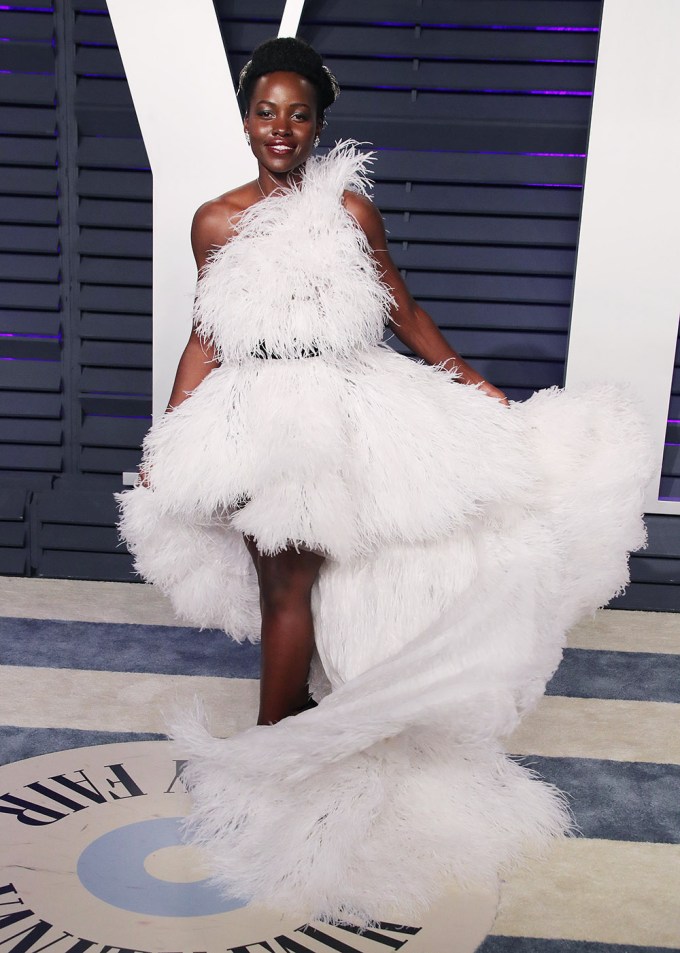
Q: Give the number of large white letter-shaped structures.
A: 2